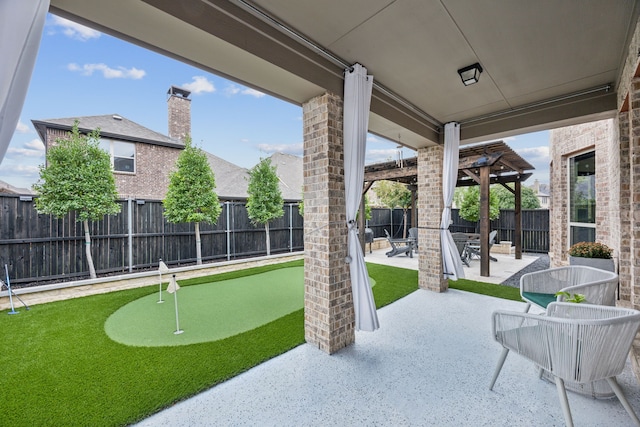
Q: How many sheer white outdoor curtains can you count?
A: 3